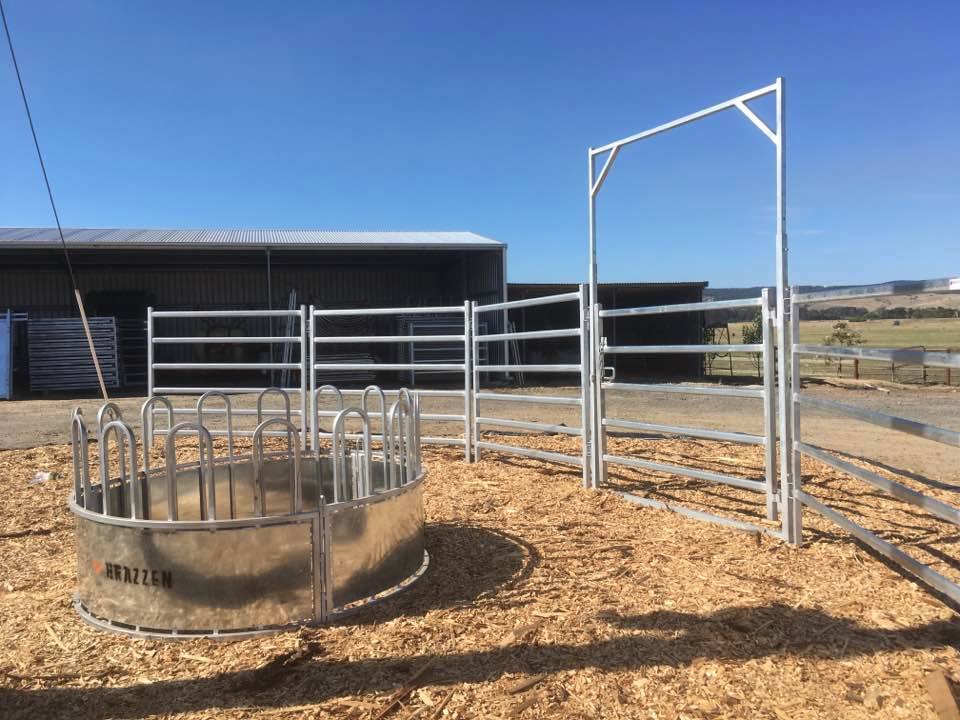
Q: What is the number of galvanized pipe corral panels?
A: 5